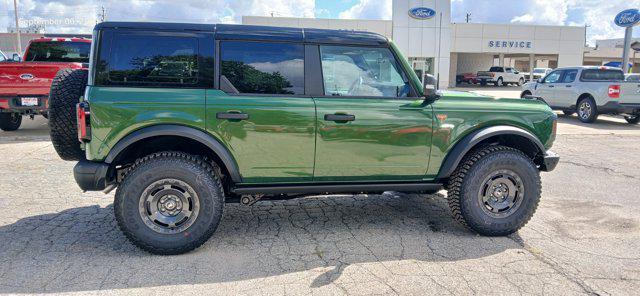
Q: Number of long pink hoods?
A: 0